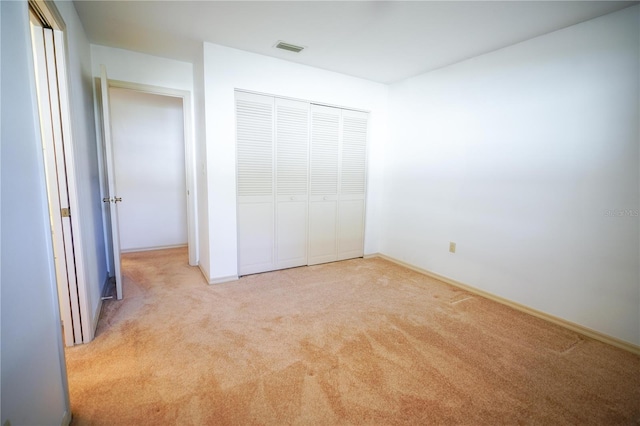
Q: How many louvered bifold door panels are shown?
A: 4